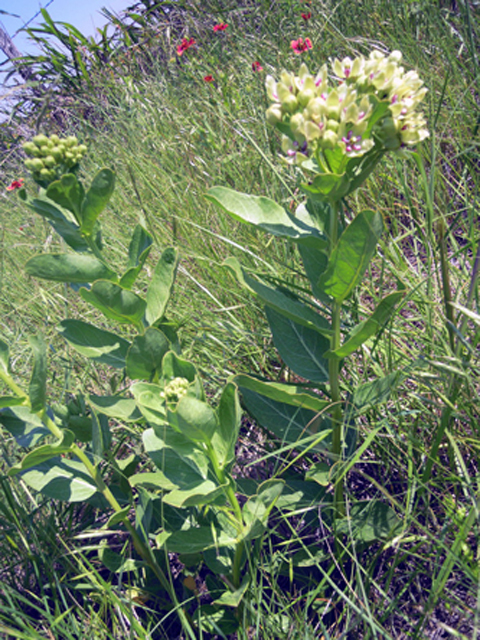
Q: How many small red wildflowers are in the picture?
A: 7